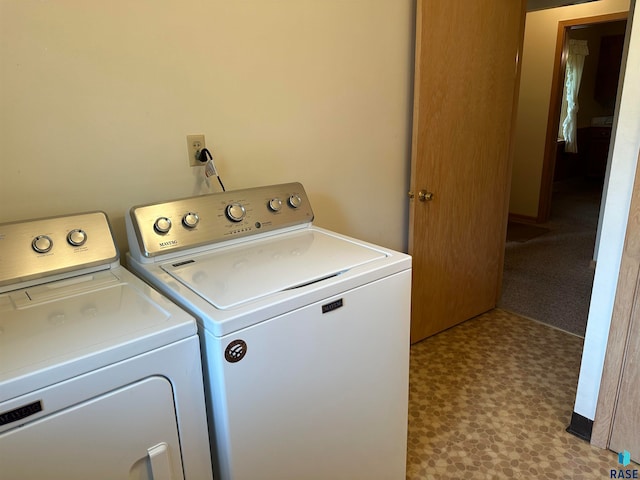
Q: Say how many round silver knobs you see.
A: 7